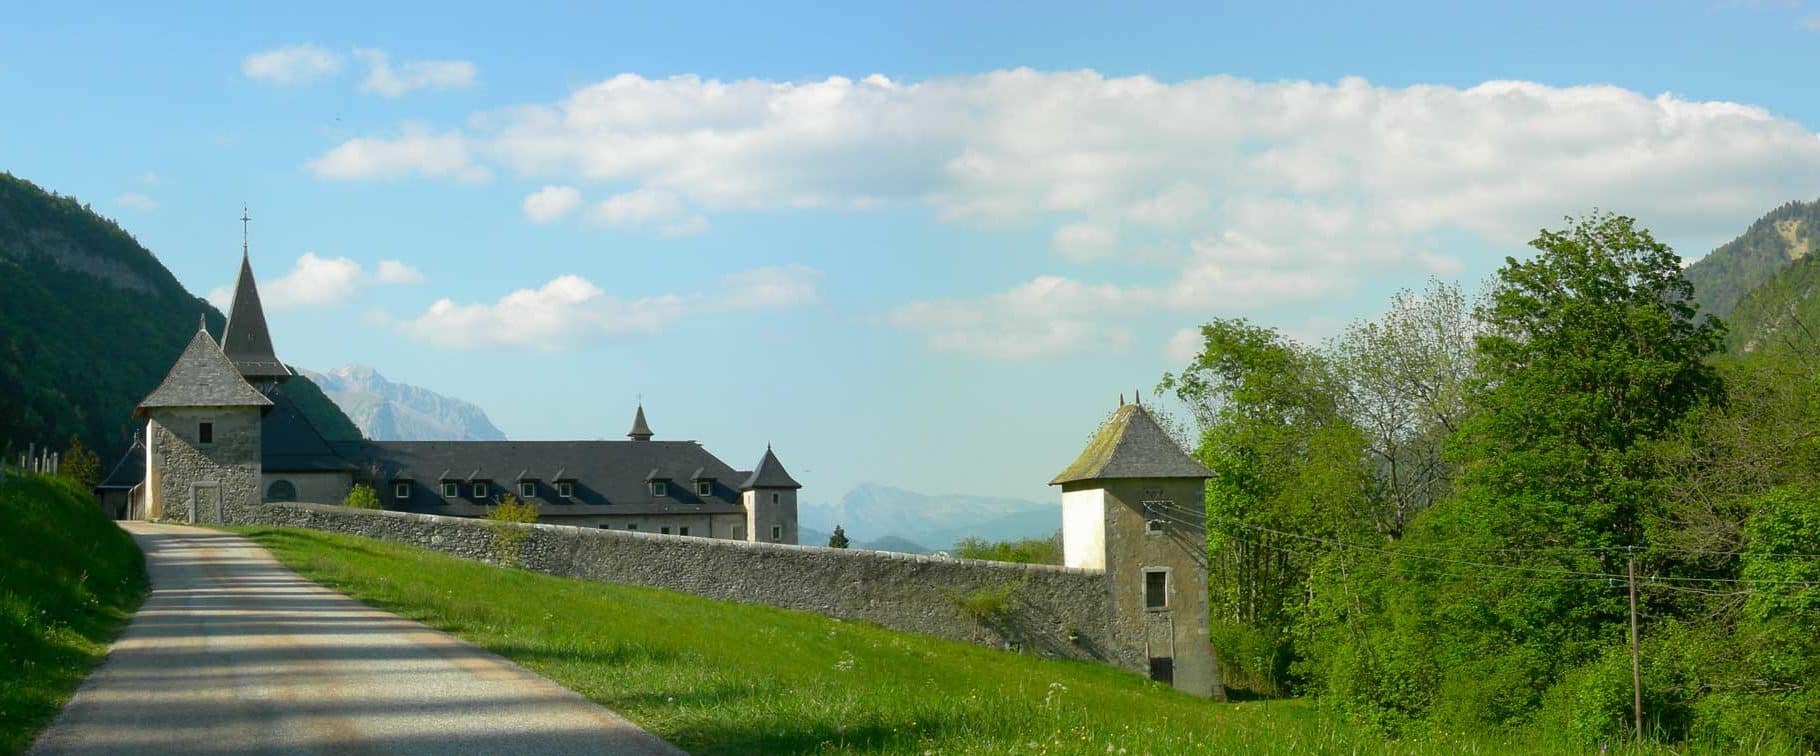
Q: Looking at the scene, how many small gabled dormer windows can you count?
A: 7